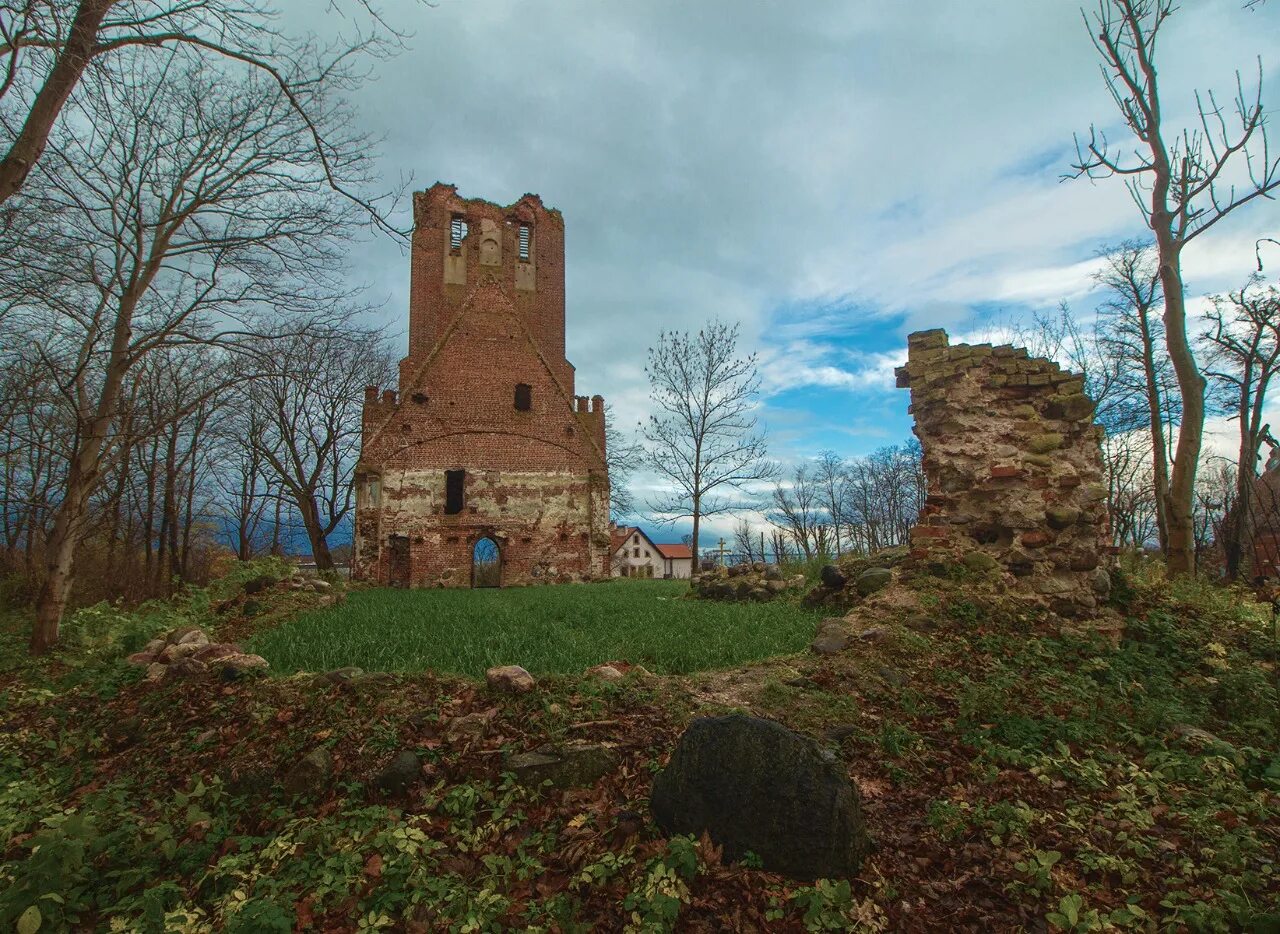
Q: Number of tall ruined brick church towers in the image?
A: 1